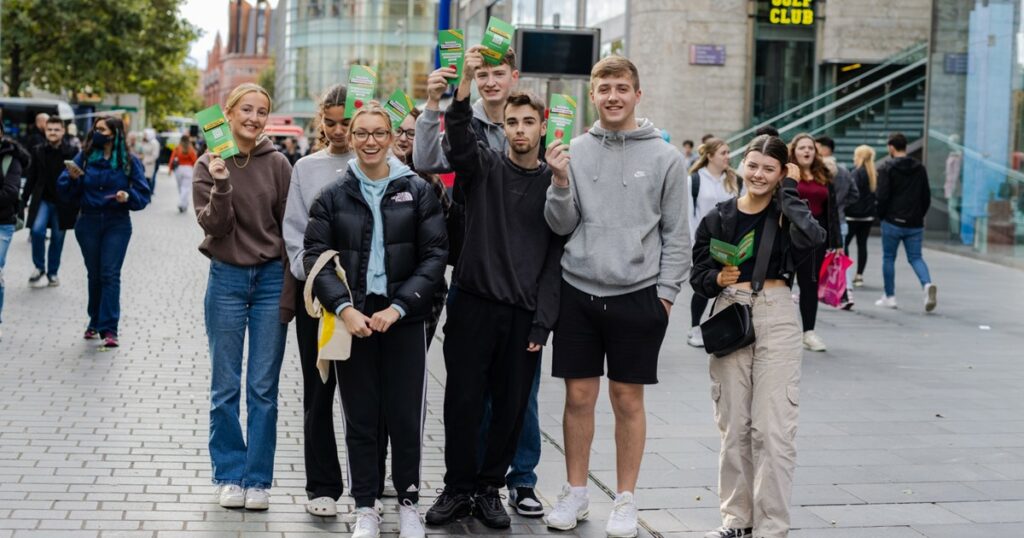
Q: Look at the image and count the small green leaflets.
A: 7